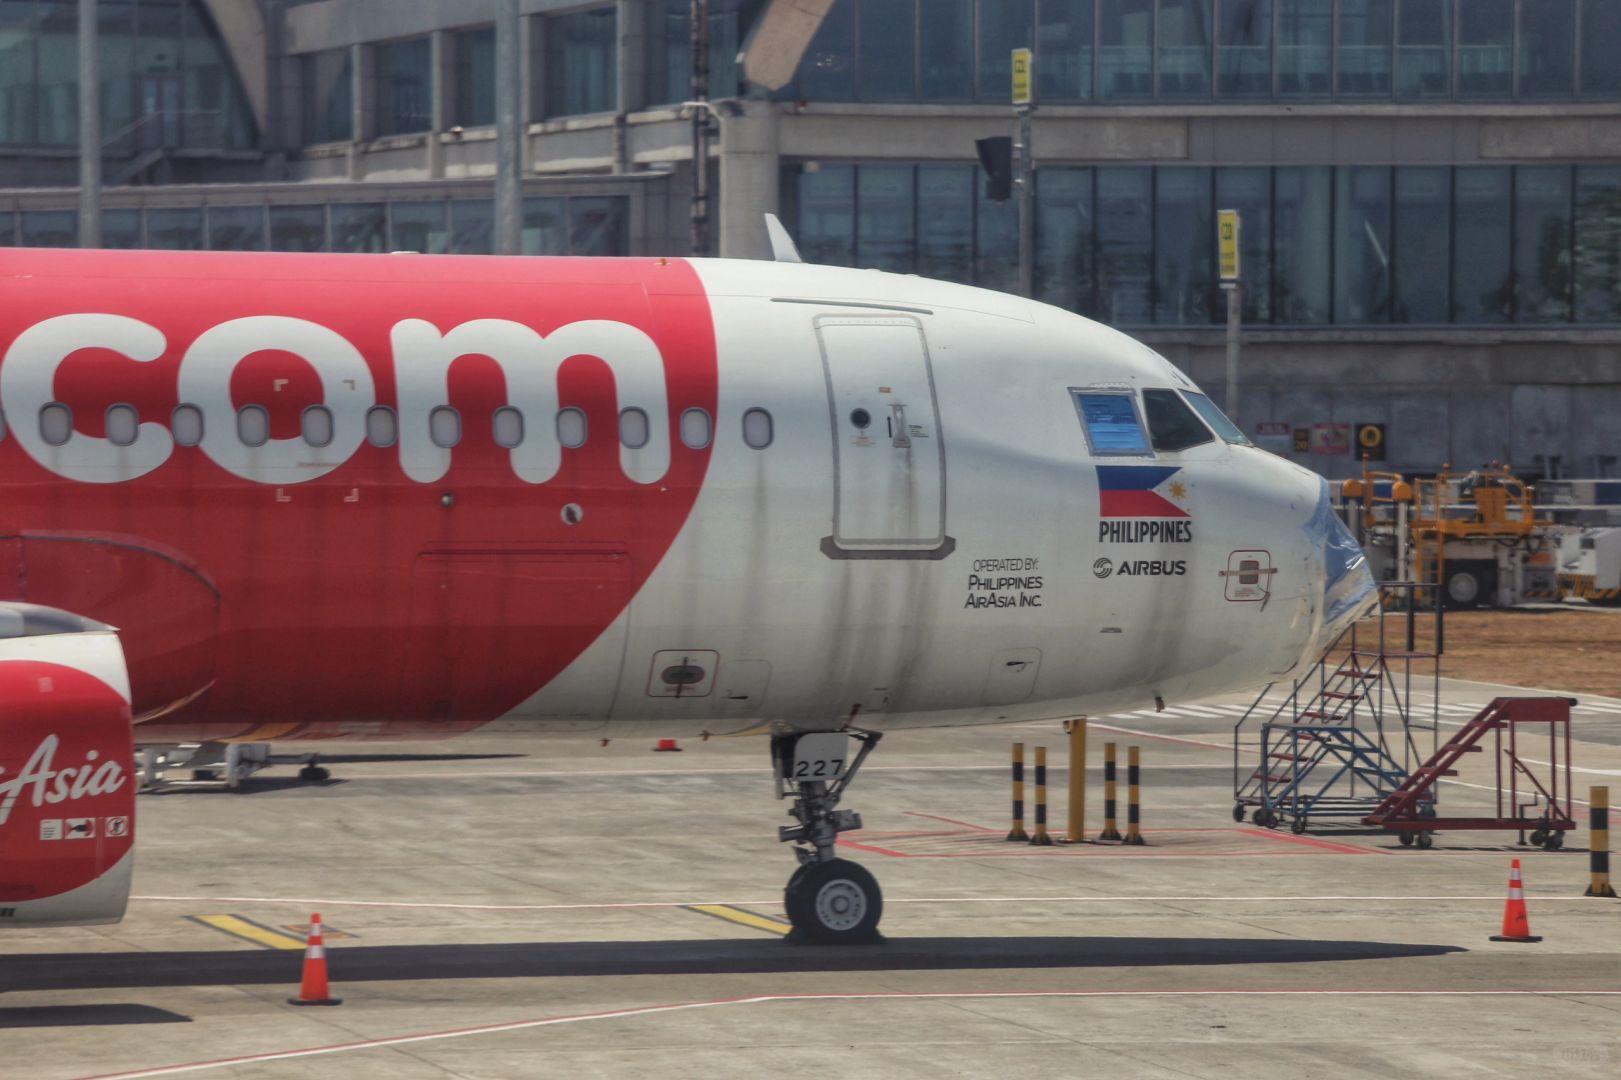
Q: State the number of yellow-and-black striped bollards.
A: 5